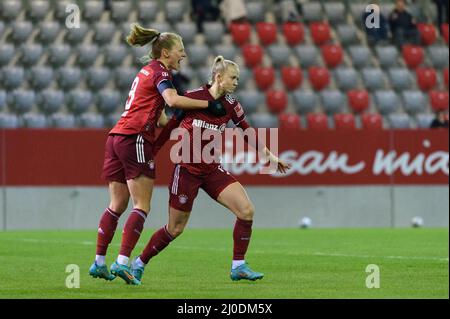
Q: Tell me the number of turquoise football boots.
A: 4